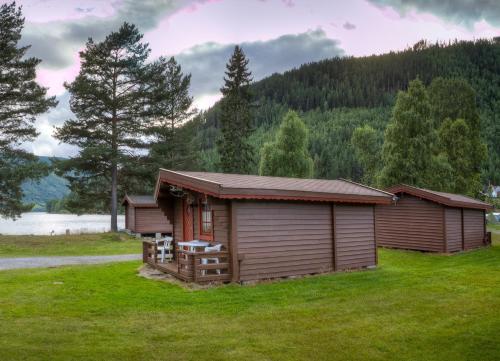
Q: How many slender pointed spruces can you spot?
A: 1